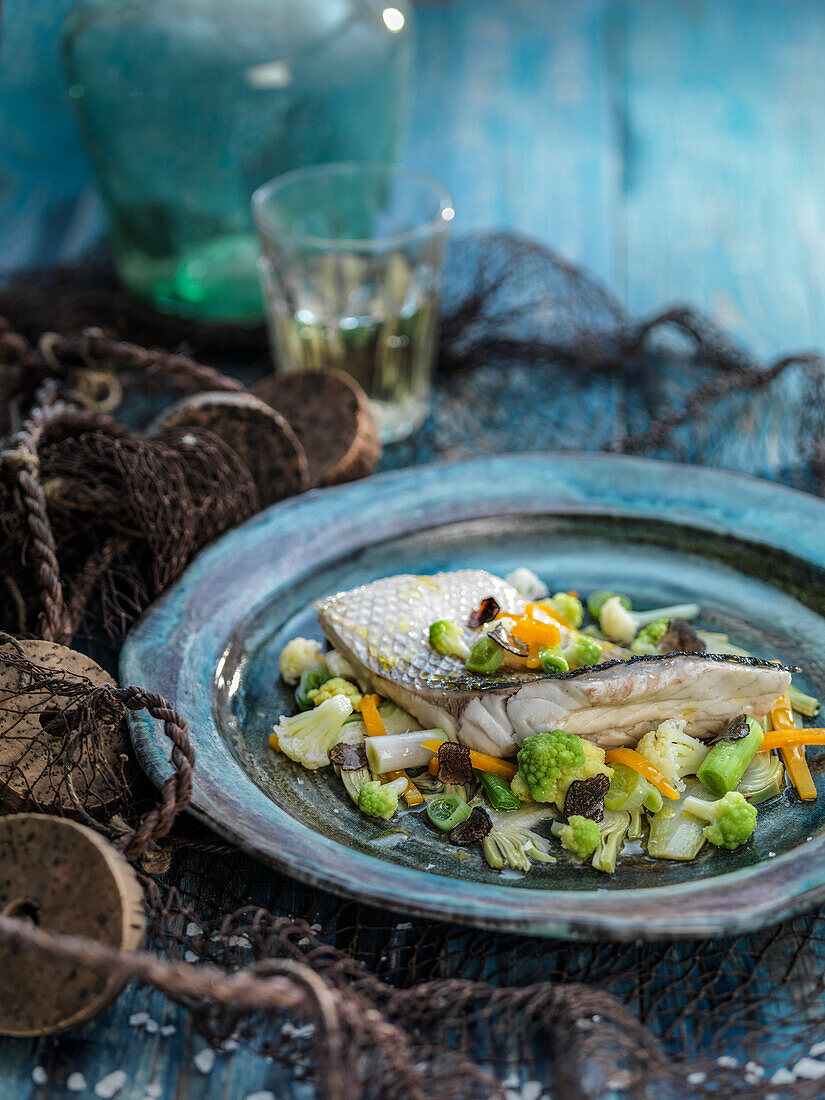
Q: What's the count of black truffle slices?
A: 8